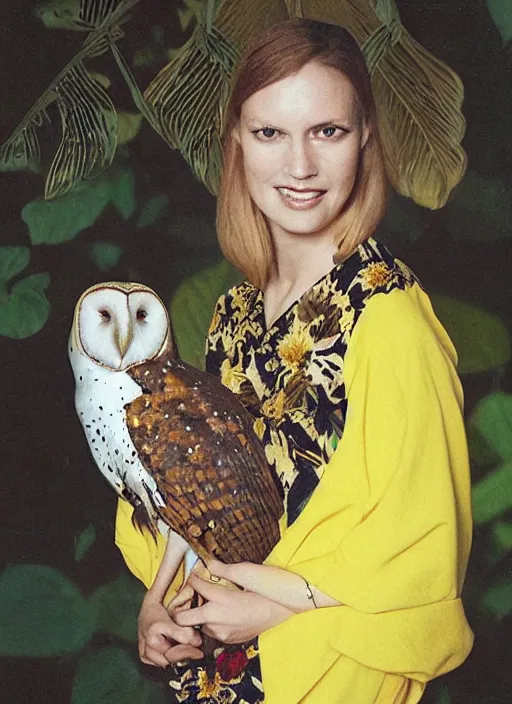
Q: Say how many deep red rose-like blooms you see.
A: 1